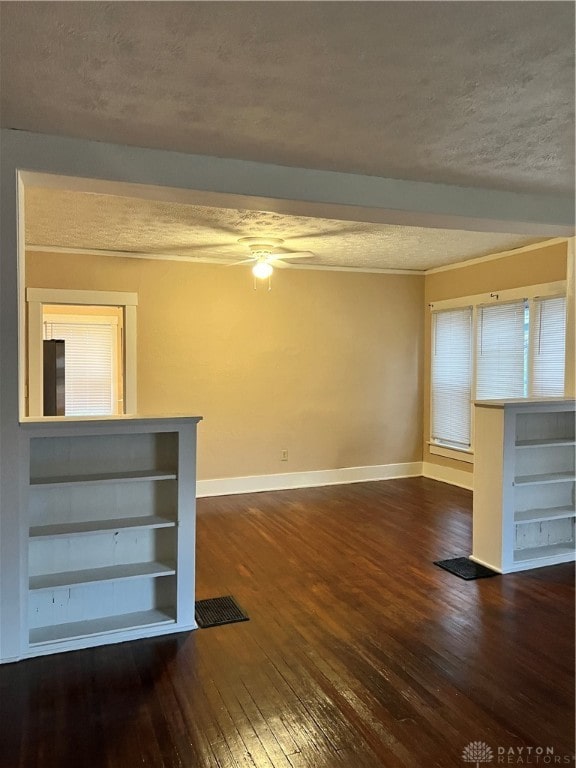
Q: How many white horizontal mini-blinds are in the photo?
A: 4